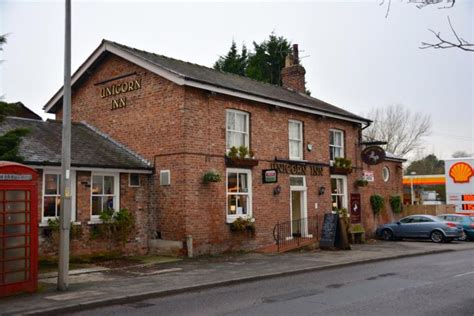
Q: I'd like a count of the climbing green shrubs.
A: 2